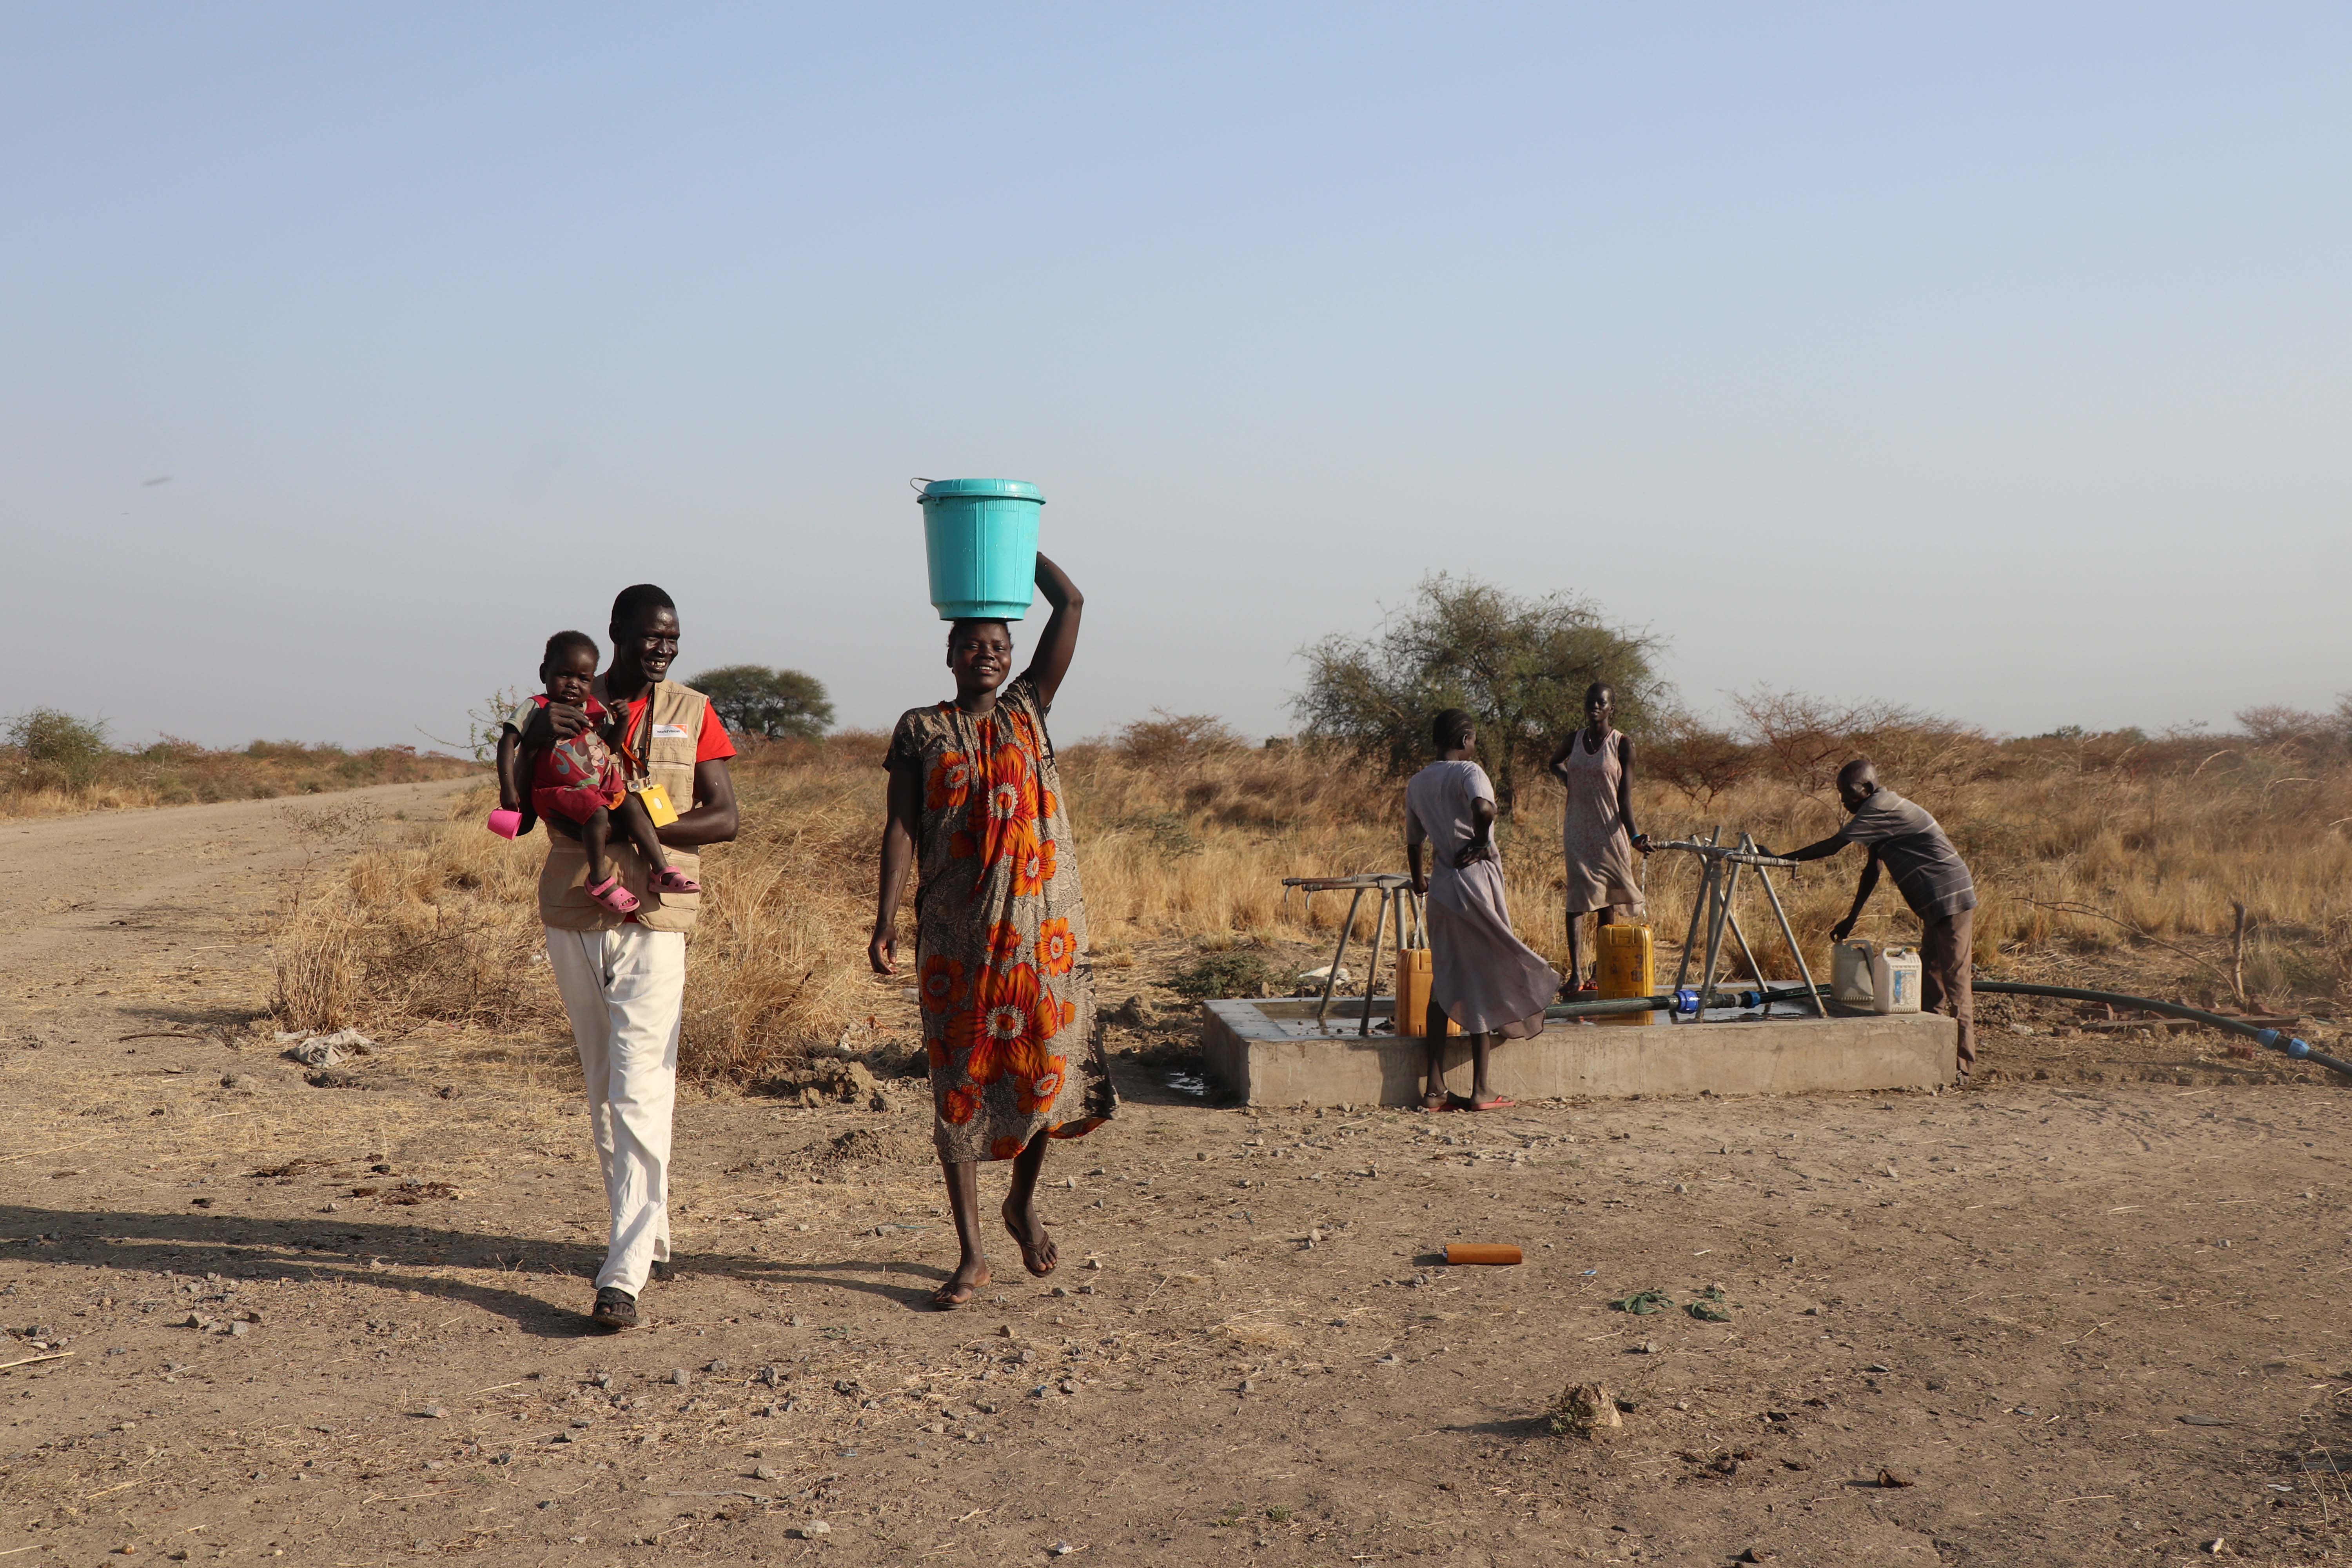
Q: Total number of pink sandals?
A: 2